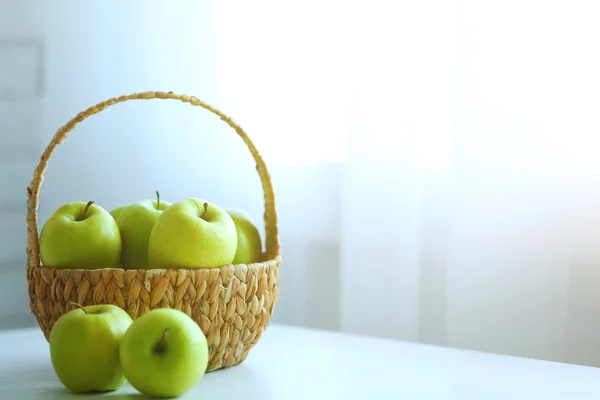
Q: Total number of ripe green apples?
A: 7